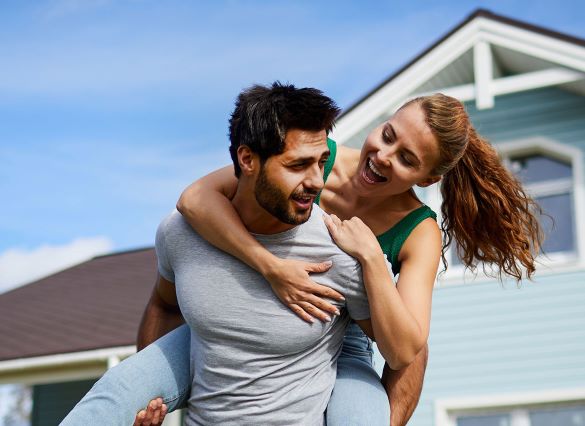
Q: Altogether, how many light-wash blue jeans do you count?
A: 1